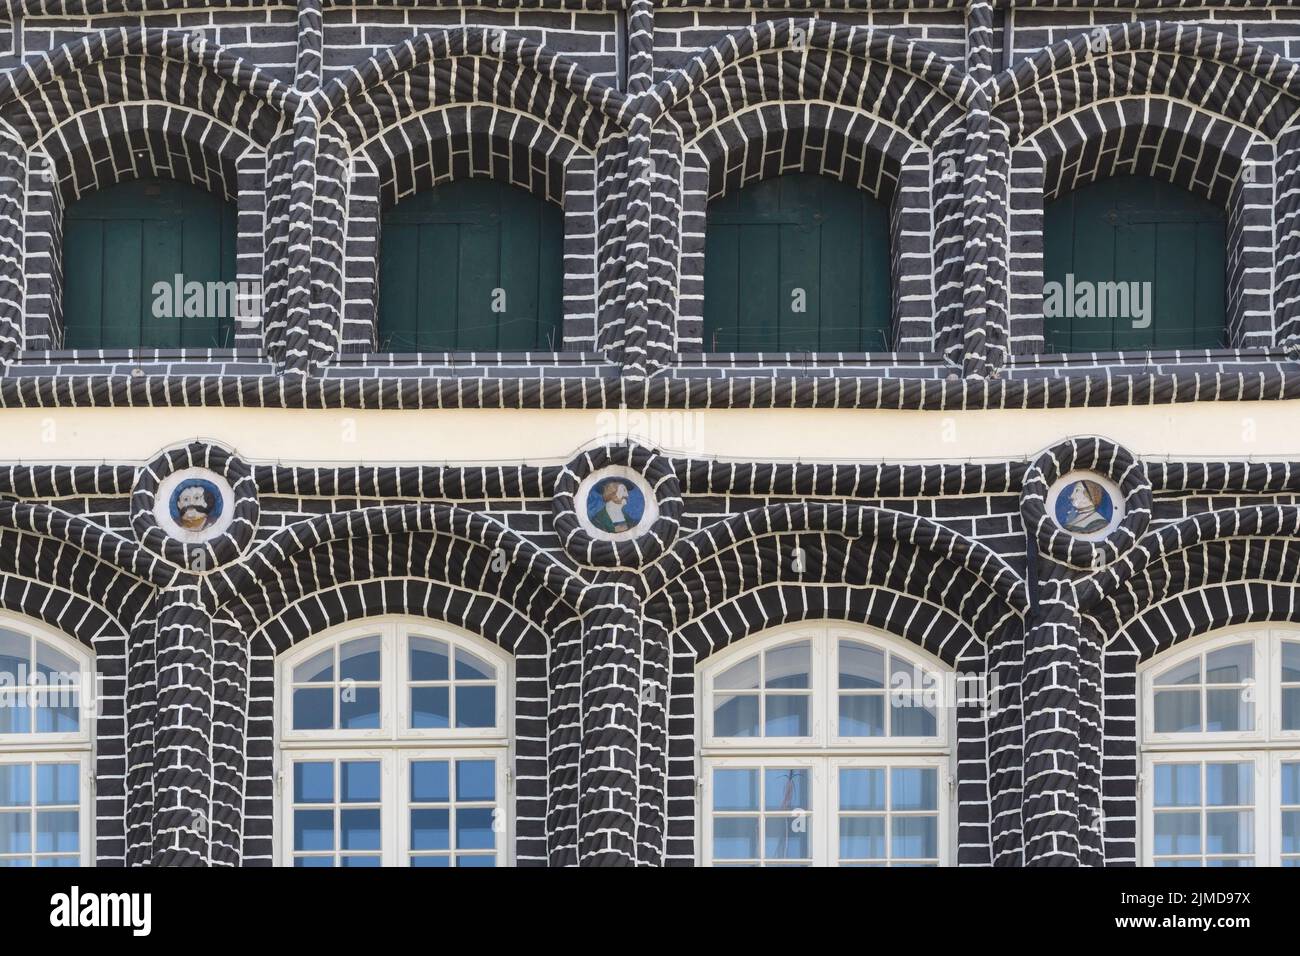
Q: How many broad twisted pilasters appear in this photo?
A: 3